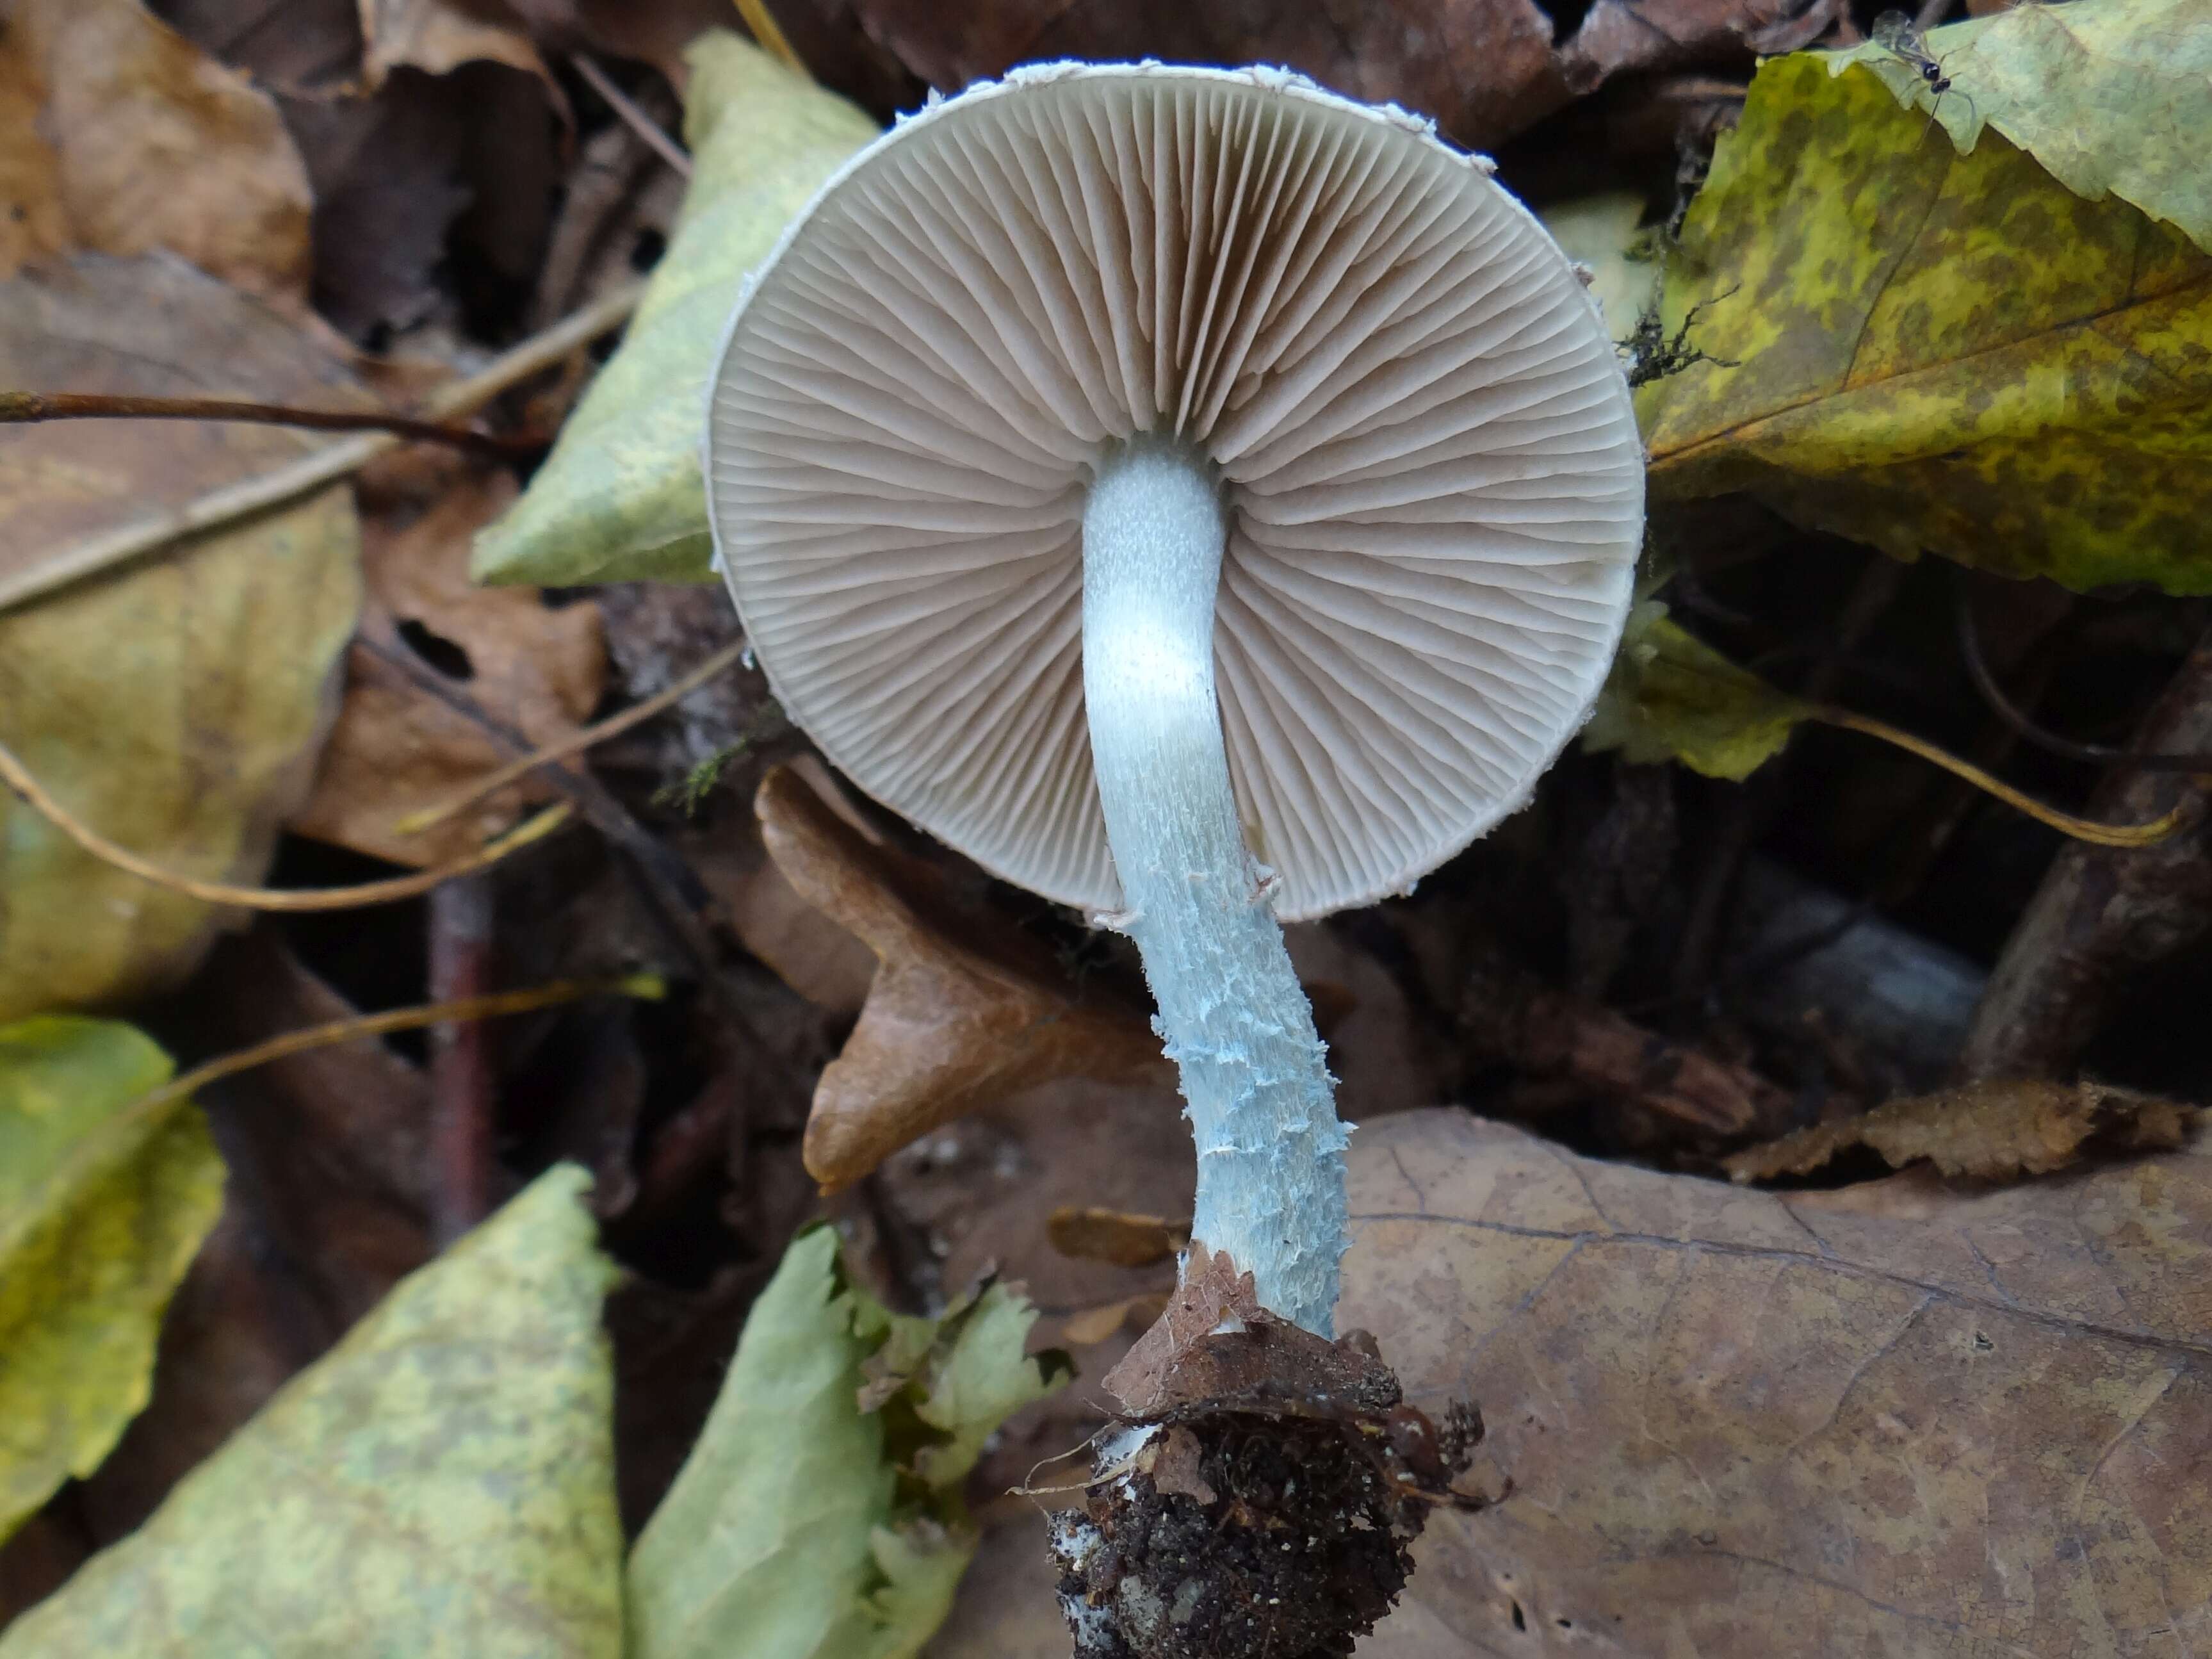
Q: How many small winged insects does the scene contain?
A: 1